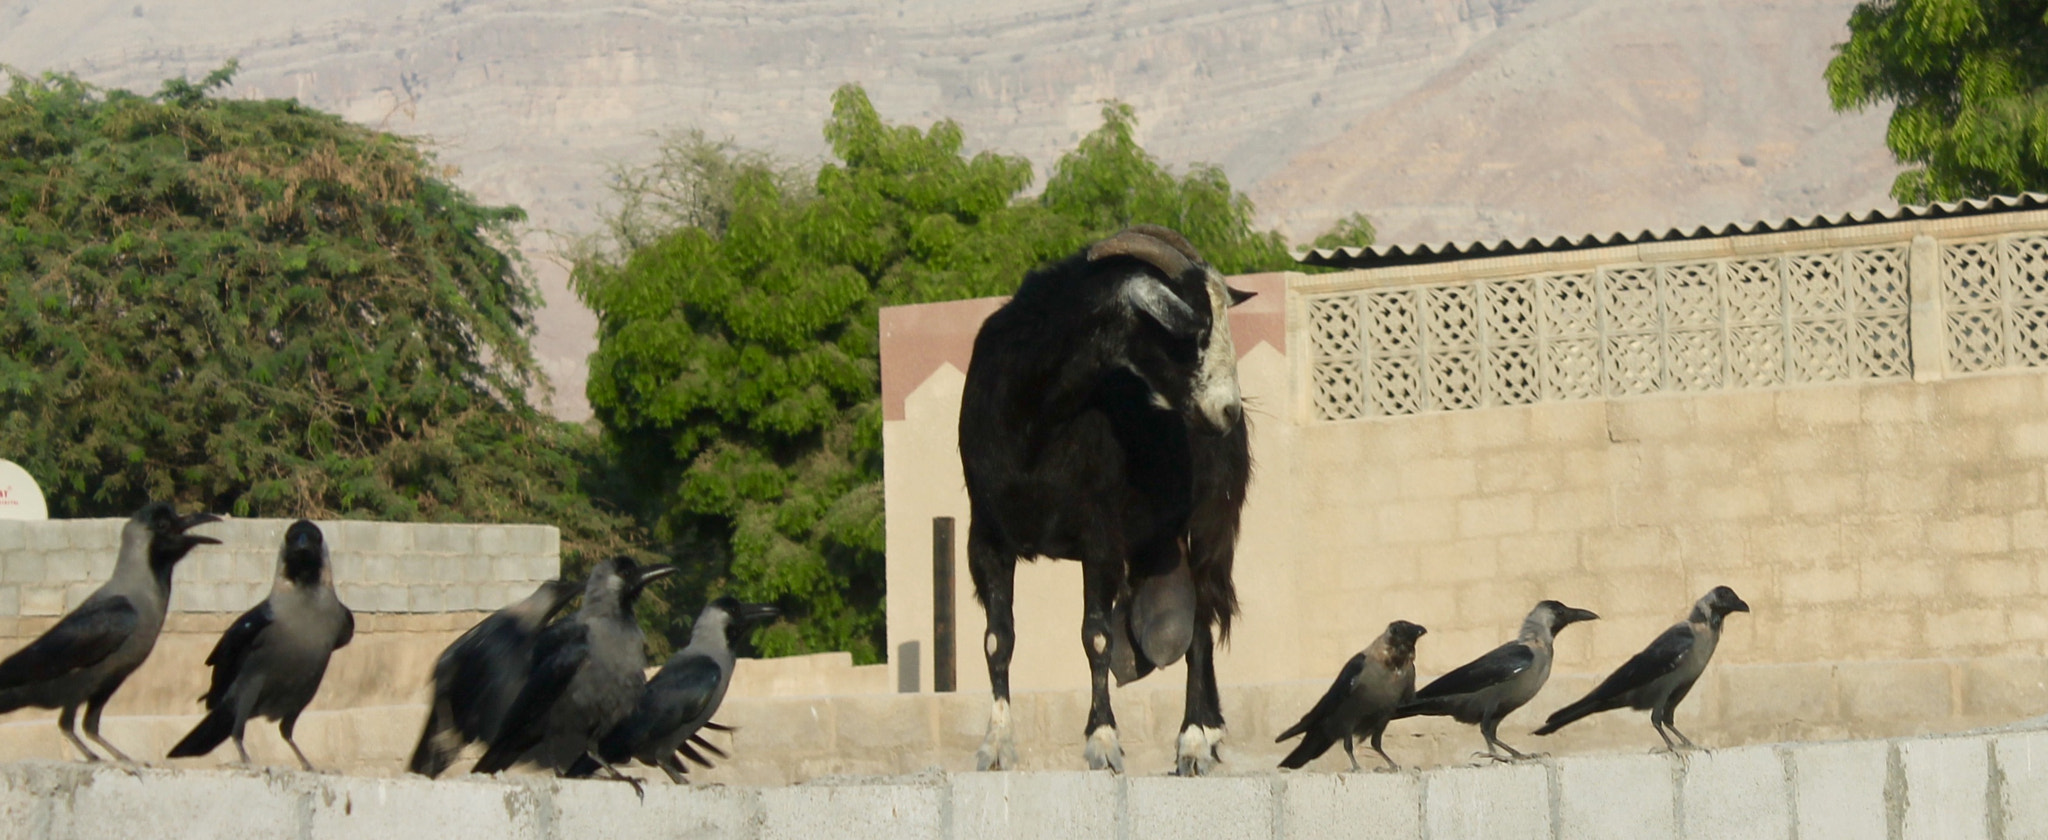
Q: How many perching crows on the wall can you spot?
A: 8